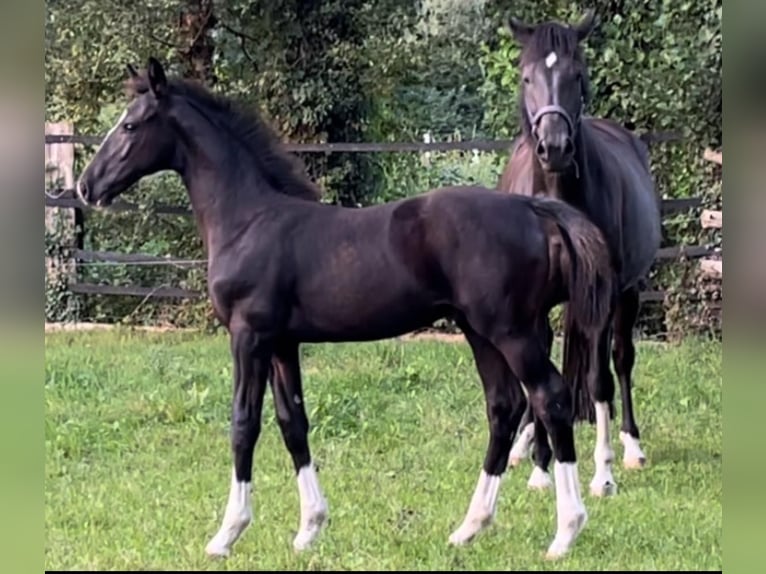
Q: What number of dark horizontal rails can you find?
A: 4